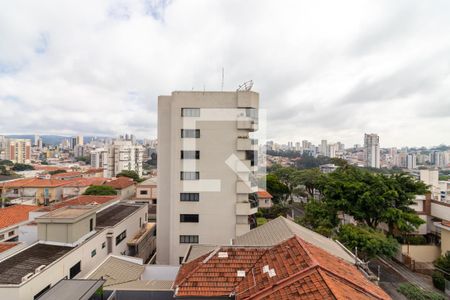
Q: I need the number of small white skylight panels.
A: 4